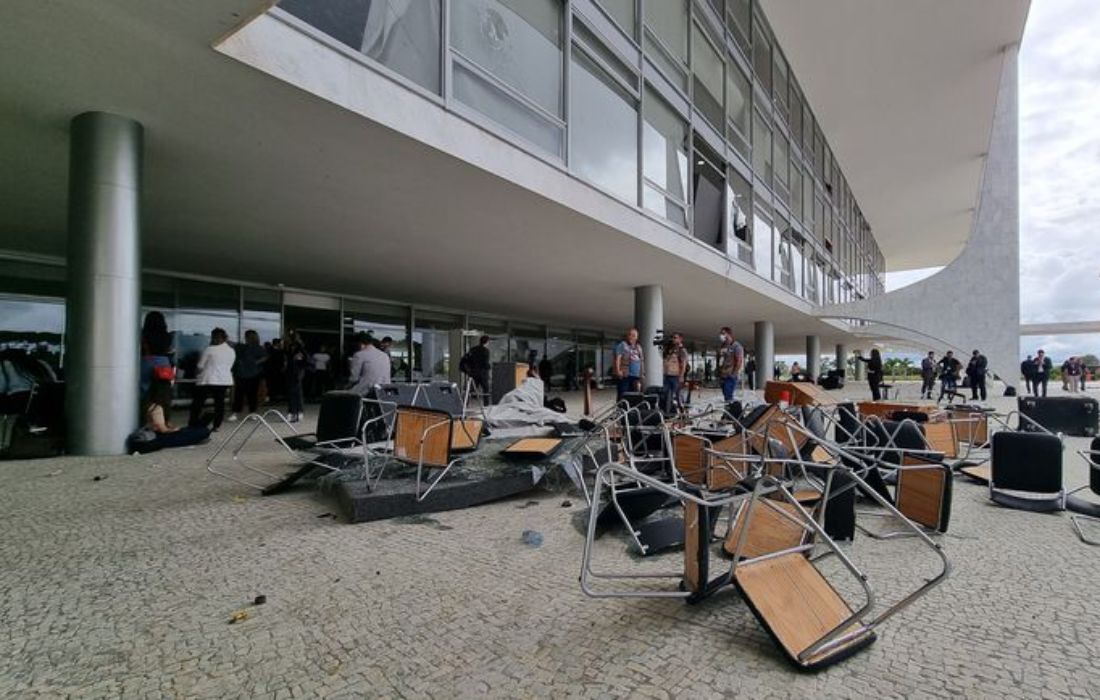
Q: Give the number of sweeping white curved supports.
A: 1